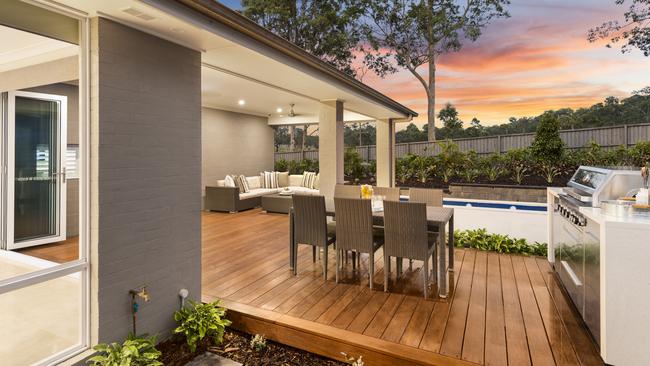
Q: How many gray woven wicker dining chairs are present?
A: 6